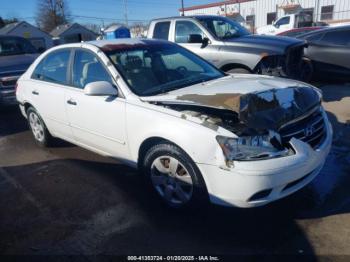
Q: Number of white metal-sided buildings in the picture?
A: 1